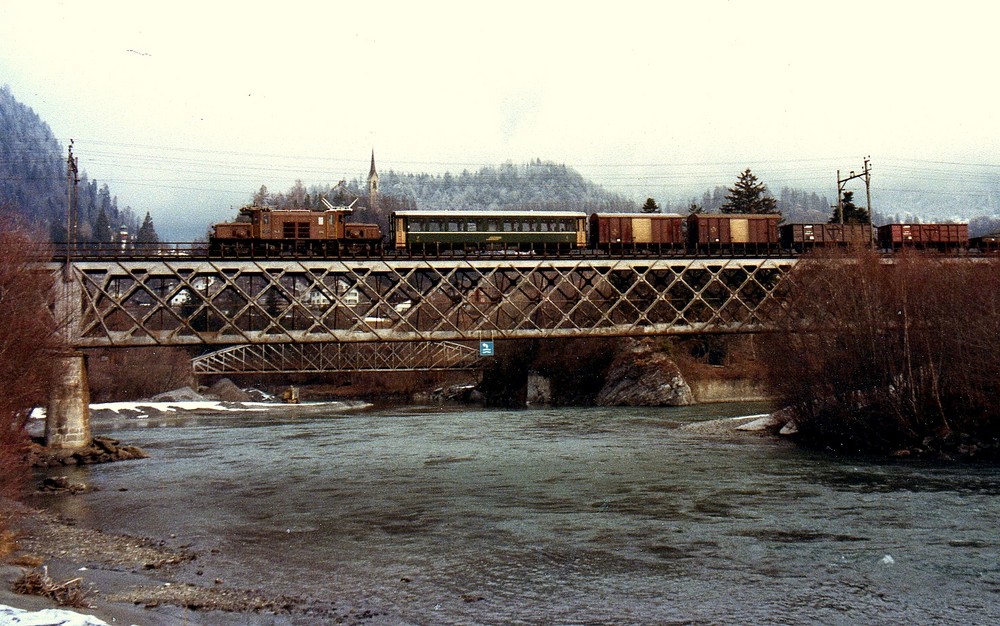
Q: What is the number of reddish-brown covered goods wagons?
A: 2